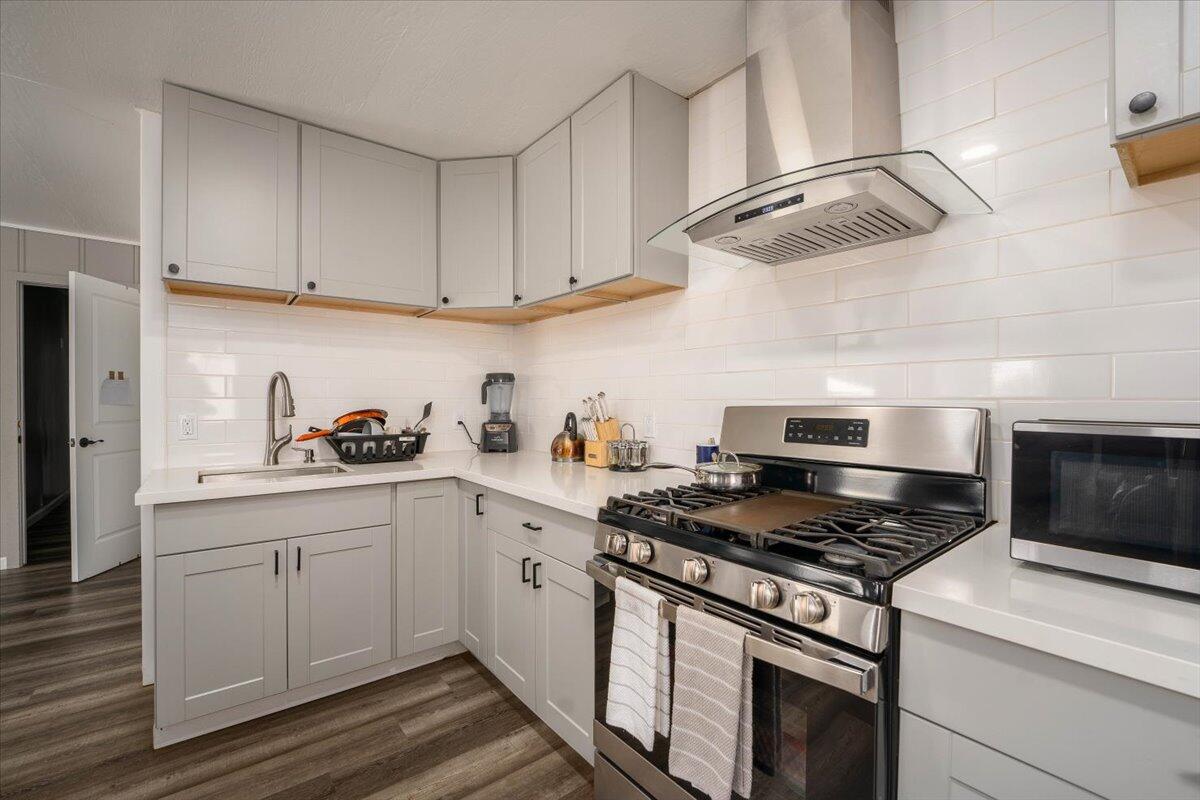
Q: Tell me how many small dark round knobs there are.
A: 6